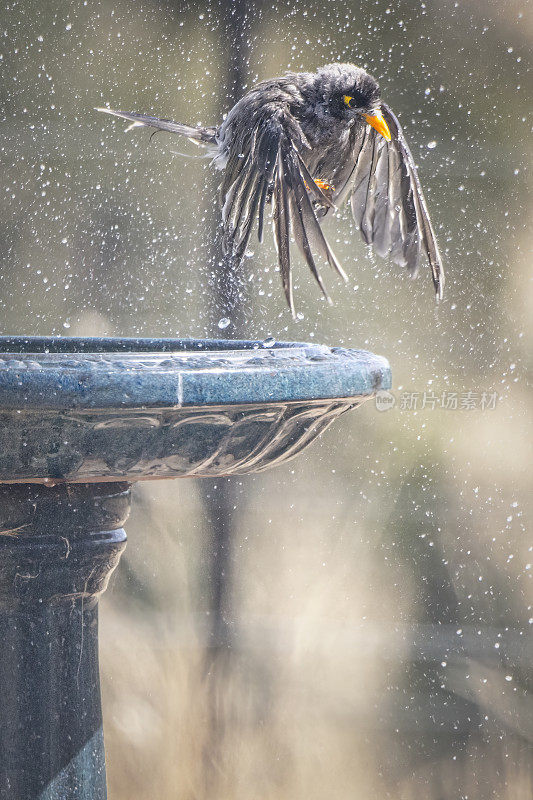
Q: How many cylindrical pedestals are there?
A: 1